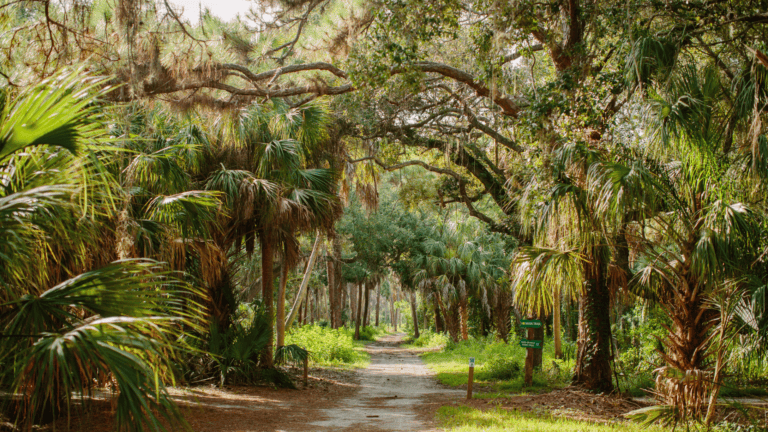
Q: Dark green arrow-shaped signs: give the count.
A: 2